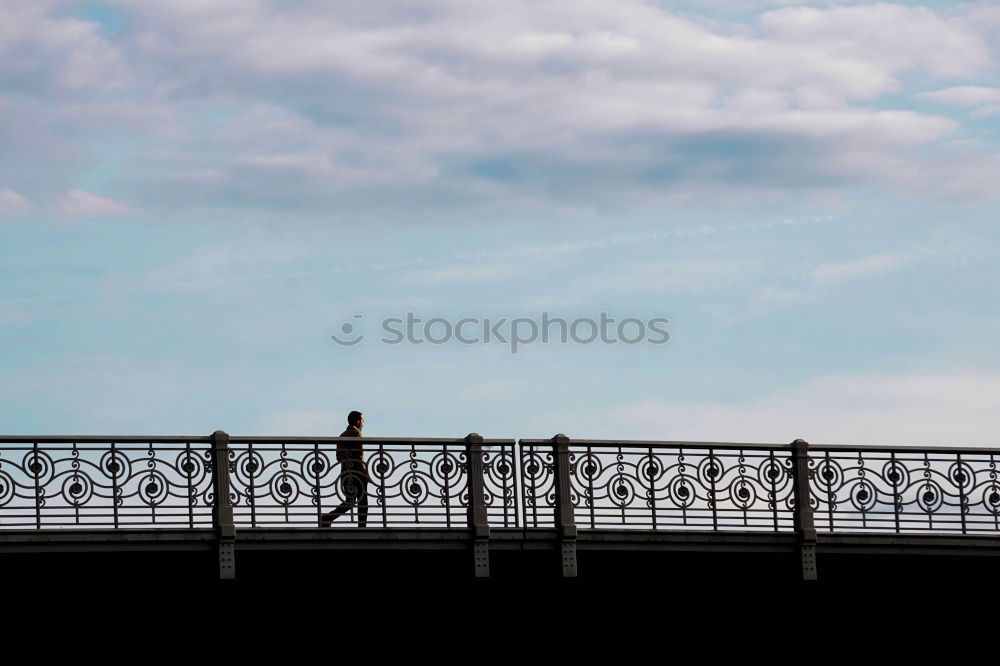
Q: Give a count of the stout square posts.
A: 4